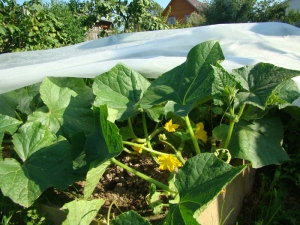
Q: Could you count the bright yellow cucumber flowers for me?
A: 4